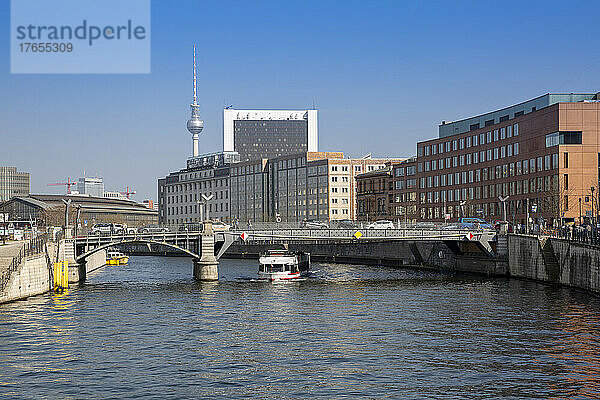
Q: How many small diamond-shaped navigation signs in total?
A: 3